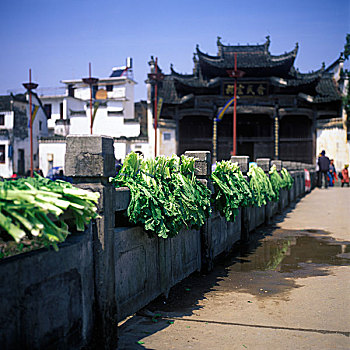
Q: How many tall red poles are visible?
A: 4